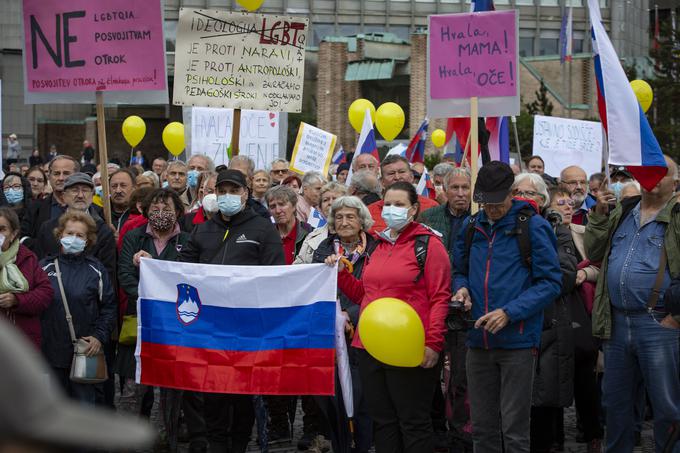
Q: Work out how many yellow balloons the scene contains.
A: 8